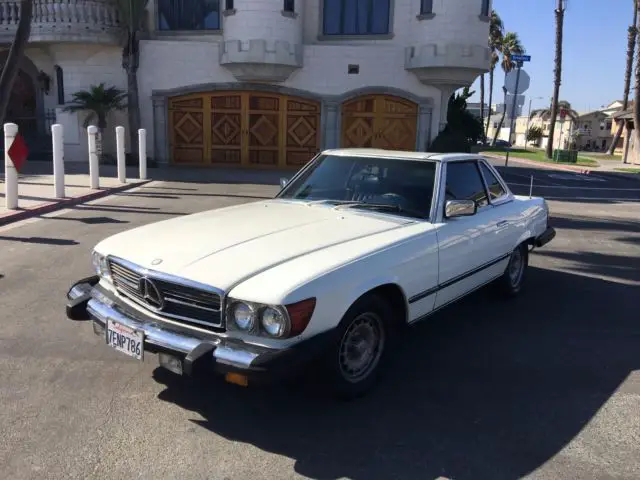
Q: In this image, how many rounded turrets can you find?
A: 2